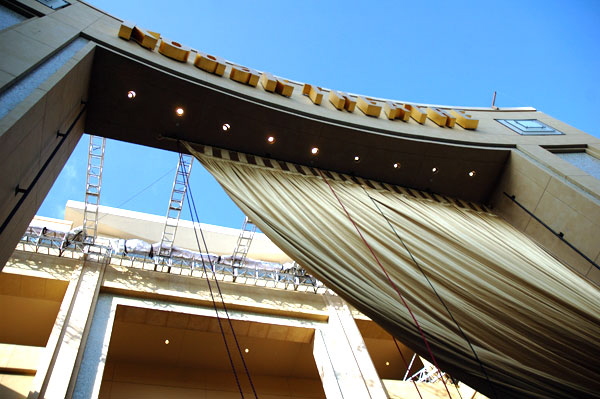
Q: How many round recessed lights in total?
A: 12